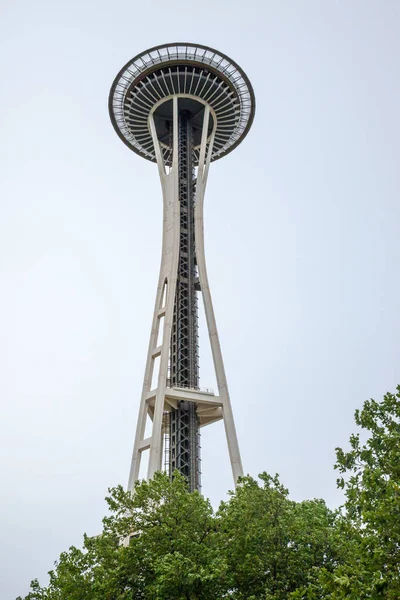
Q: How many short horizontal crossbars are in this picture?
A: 4